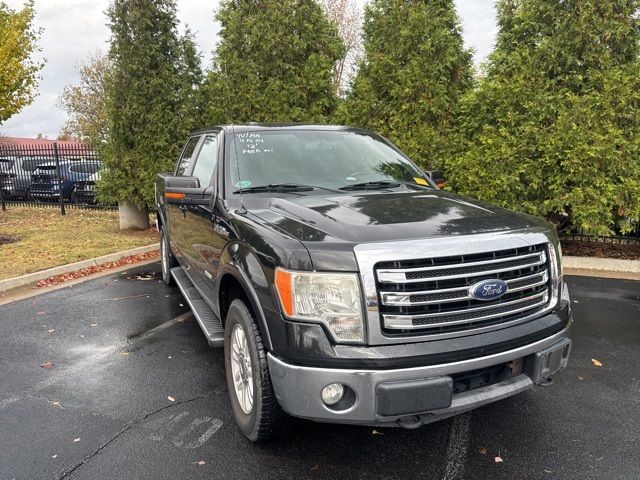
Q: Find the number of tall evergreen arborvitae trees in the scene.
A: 4